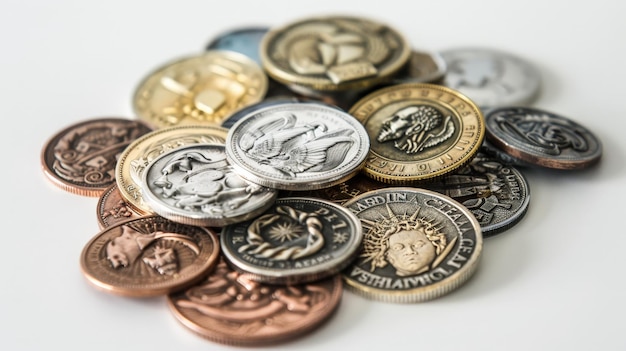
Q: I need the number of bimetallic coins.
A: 1